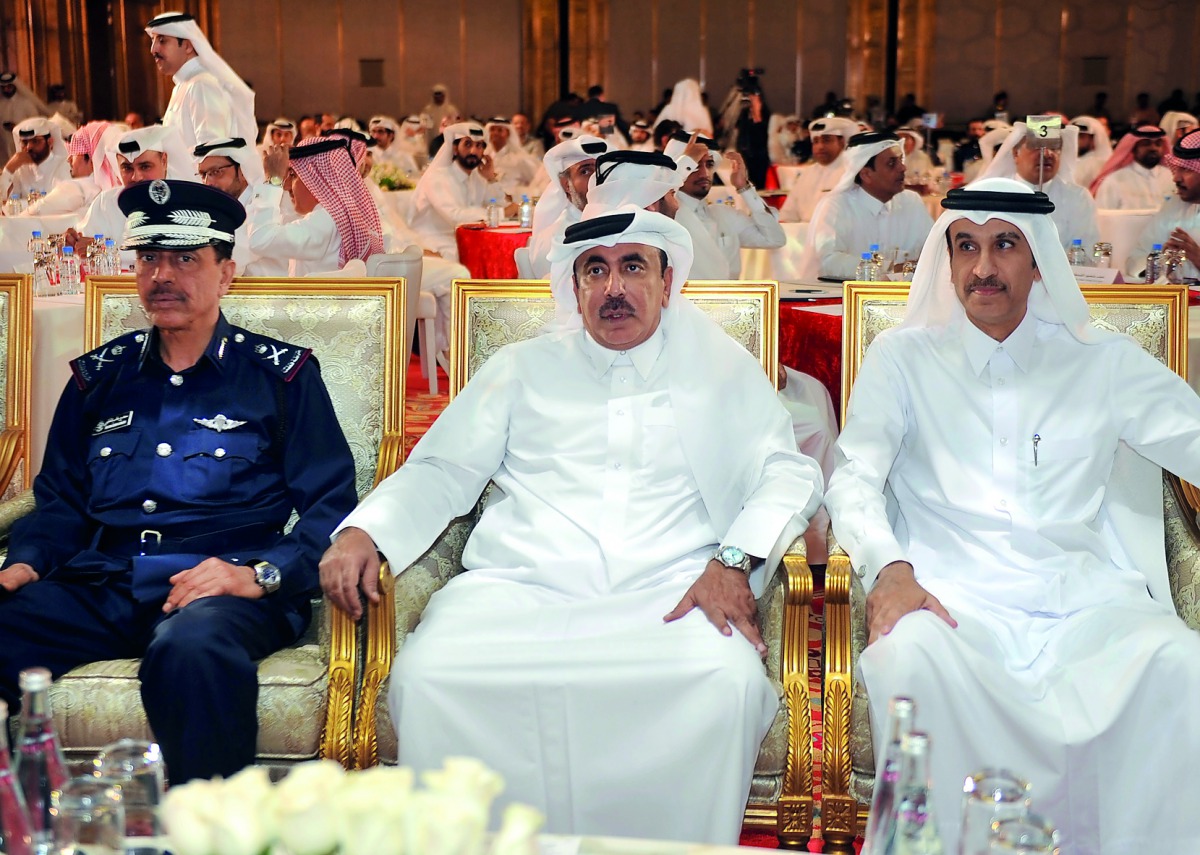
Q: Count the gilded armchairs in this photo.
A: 4